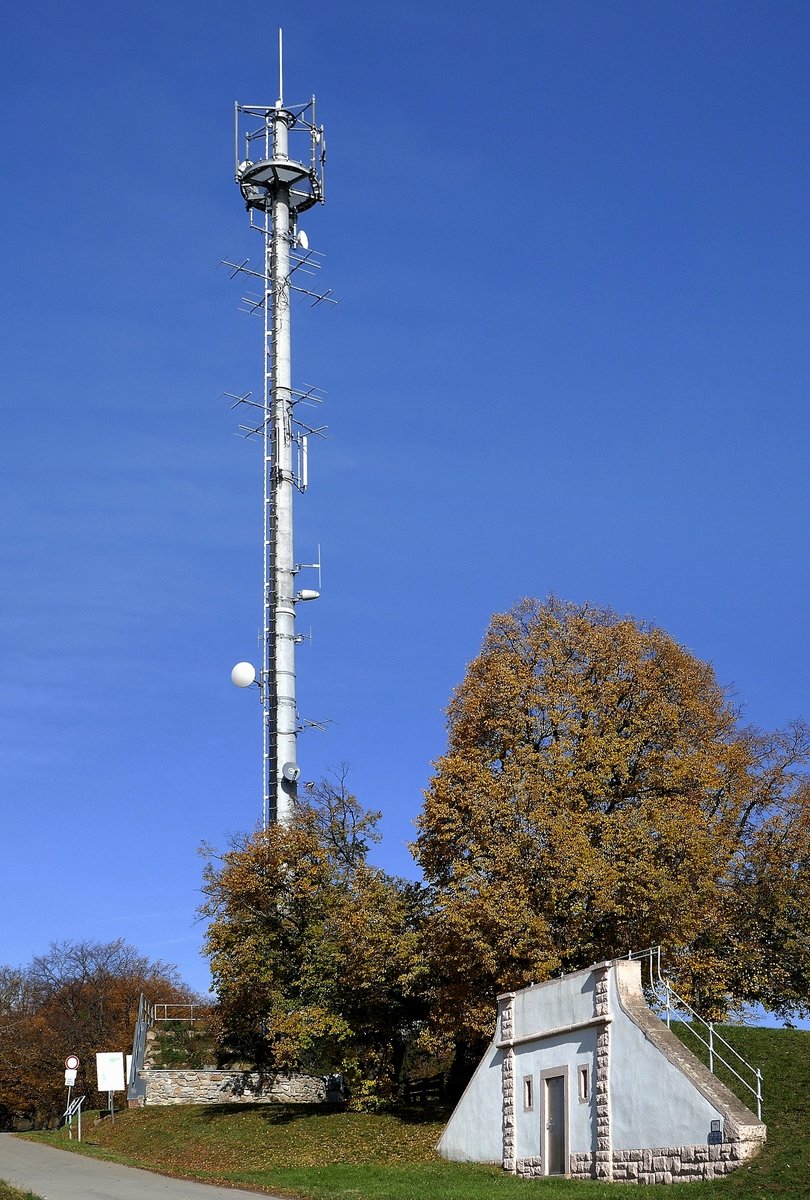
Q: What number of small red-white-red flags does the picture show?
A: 0